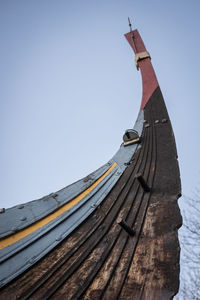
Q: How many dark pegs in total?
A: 2